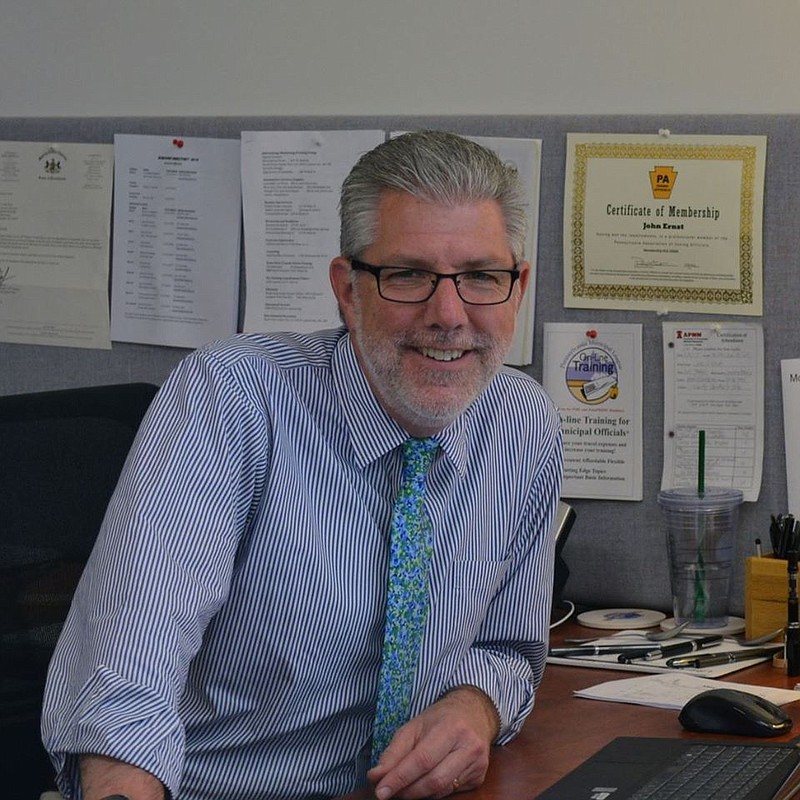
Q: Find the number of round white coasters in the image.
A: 2